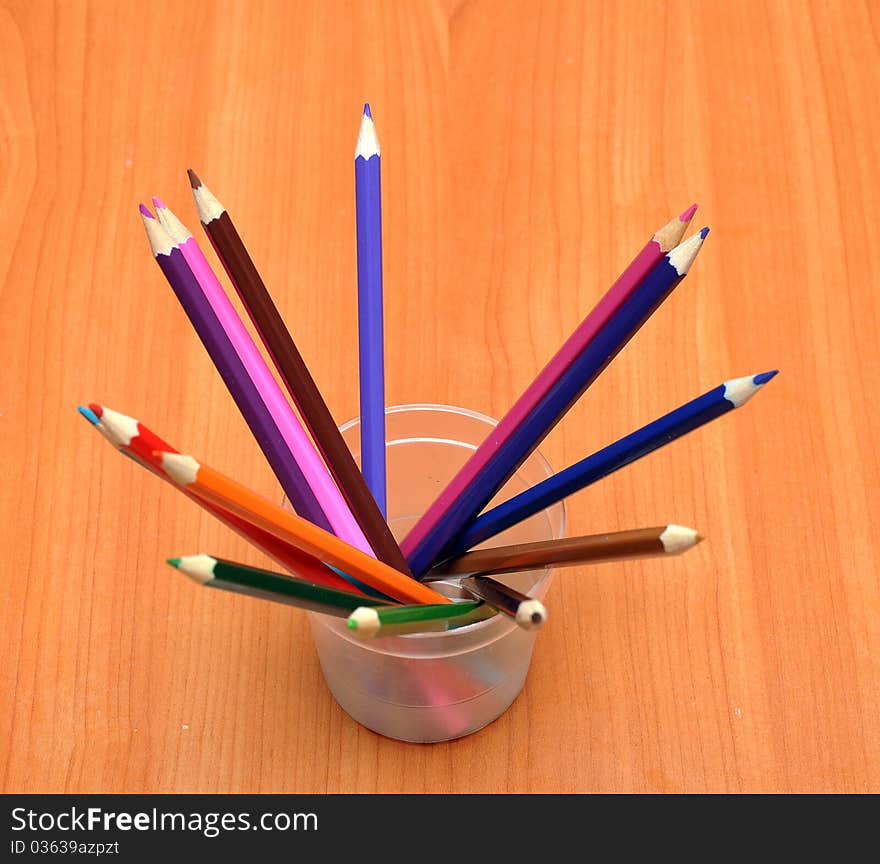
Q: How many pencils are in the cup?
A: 14